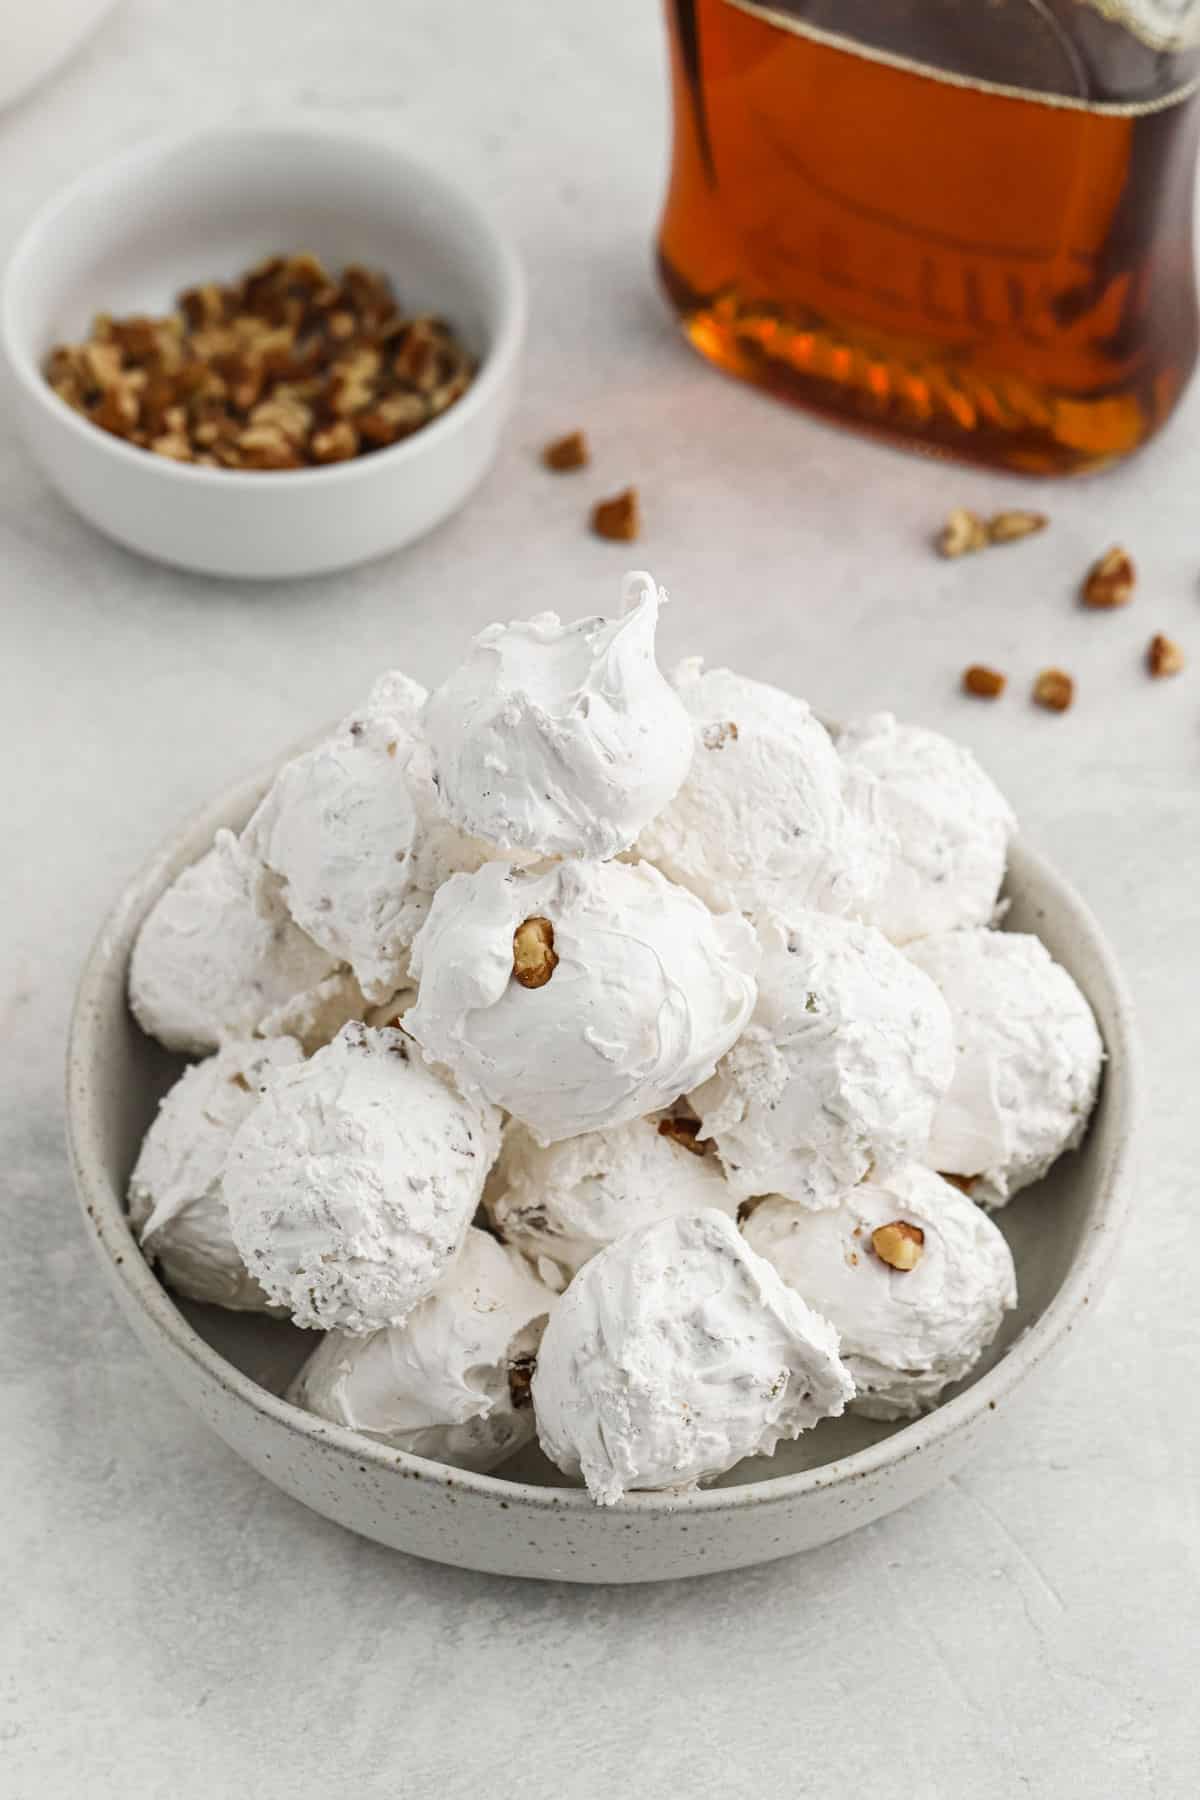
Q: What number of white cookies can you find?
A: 14